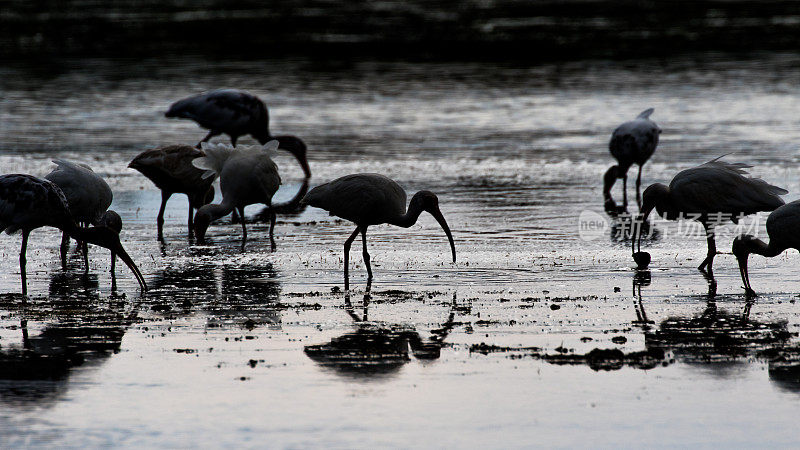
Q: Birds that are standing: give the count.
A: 9